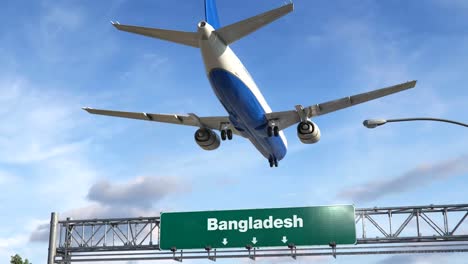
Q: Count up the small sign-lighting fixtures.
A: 5